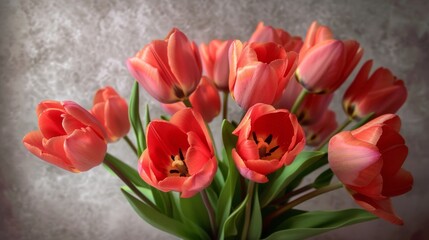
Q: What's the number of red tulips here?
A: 14